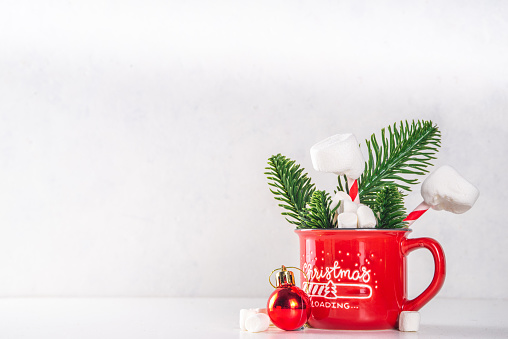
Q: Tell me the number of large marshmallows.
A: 2